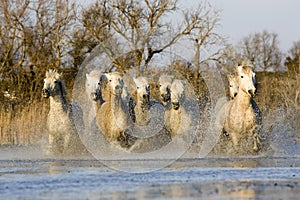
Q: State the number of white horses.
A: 8